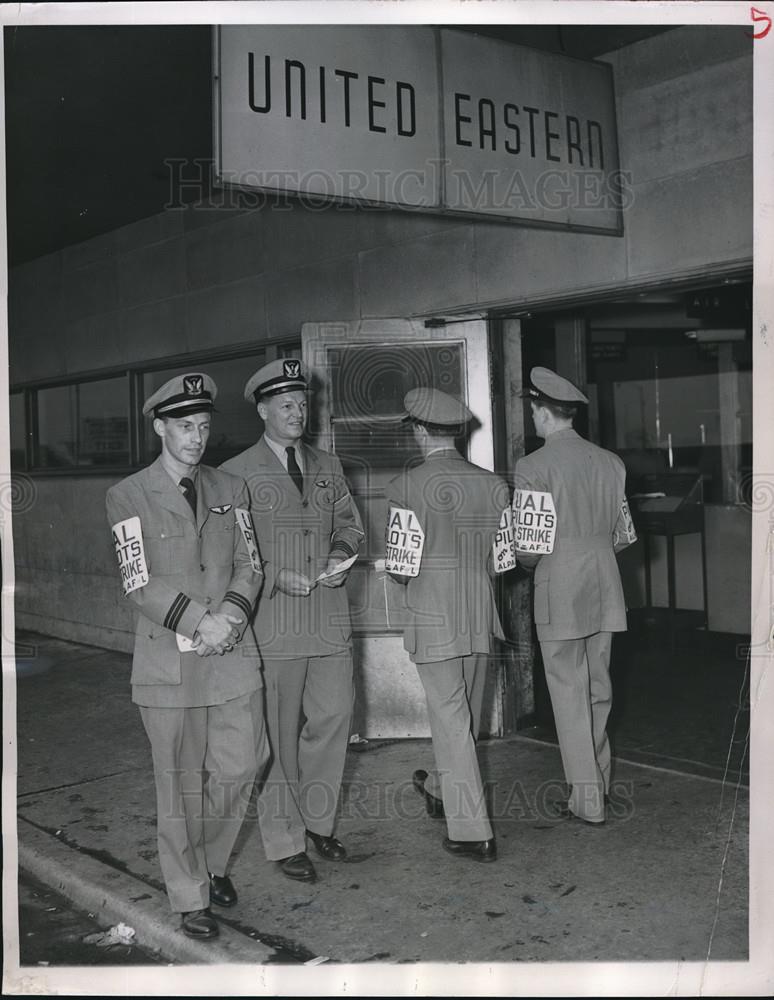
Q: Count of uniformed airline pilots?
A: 4